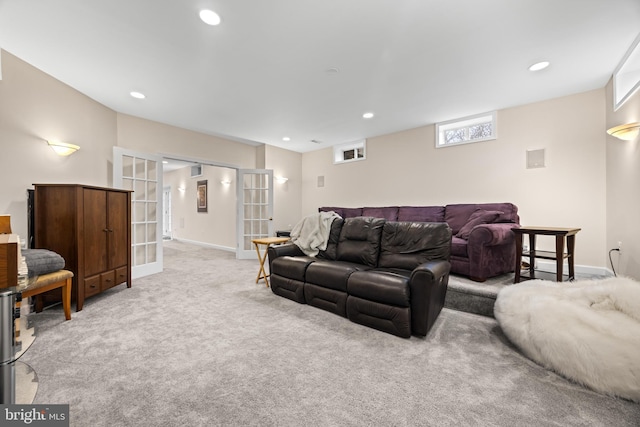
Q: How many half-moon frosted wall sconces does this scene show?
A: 5